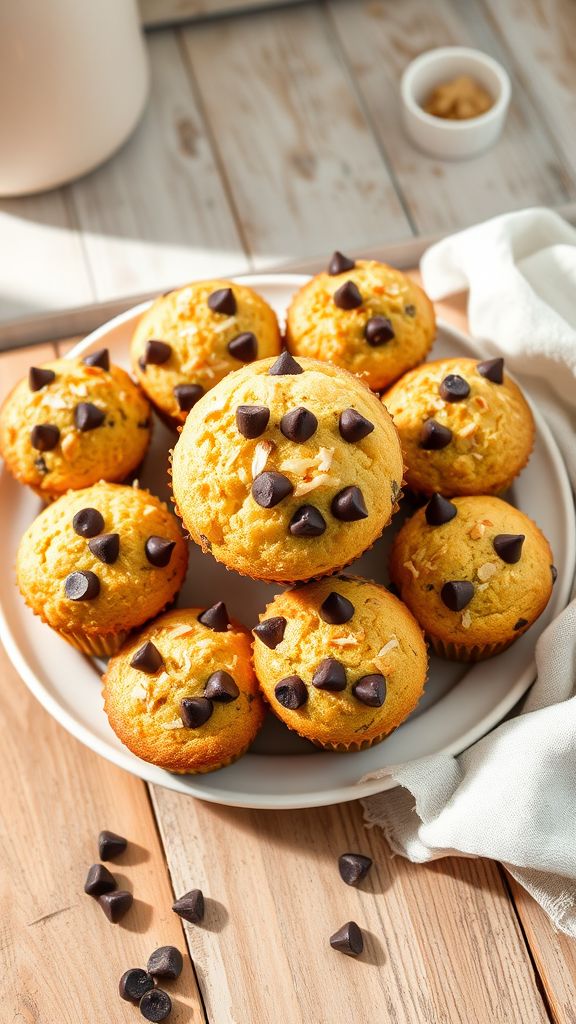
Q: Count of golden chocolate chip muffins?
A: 9